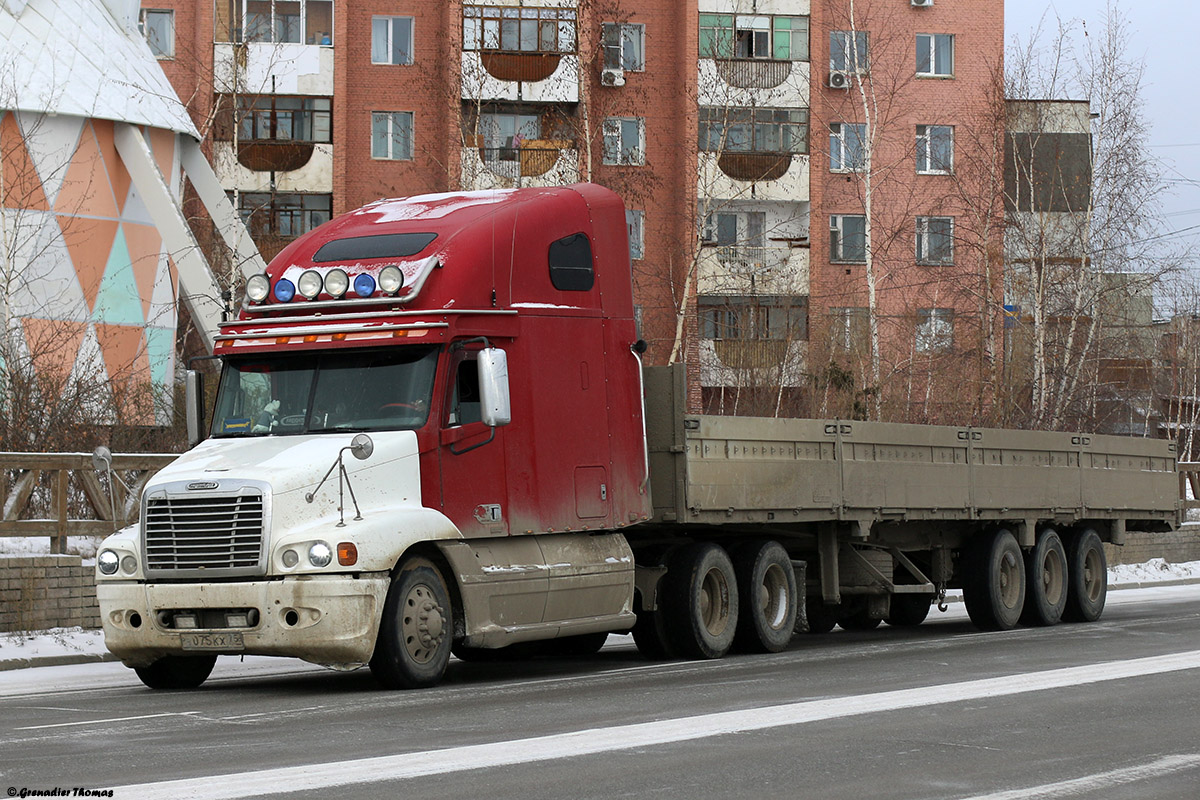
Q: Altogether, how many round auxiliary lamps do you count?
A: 6